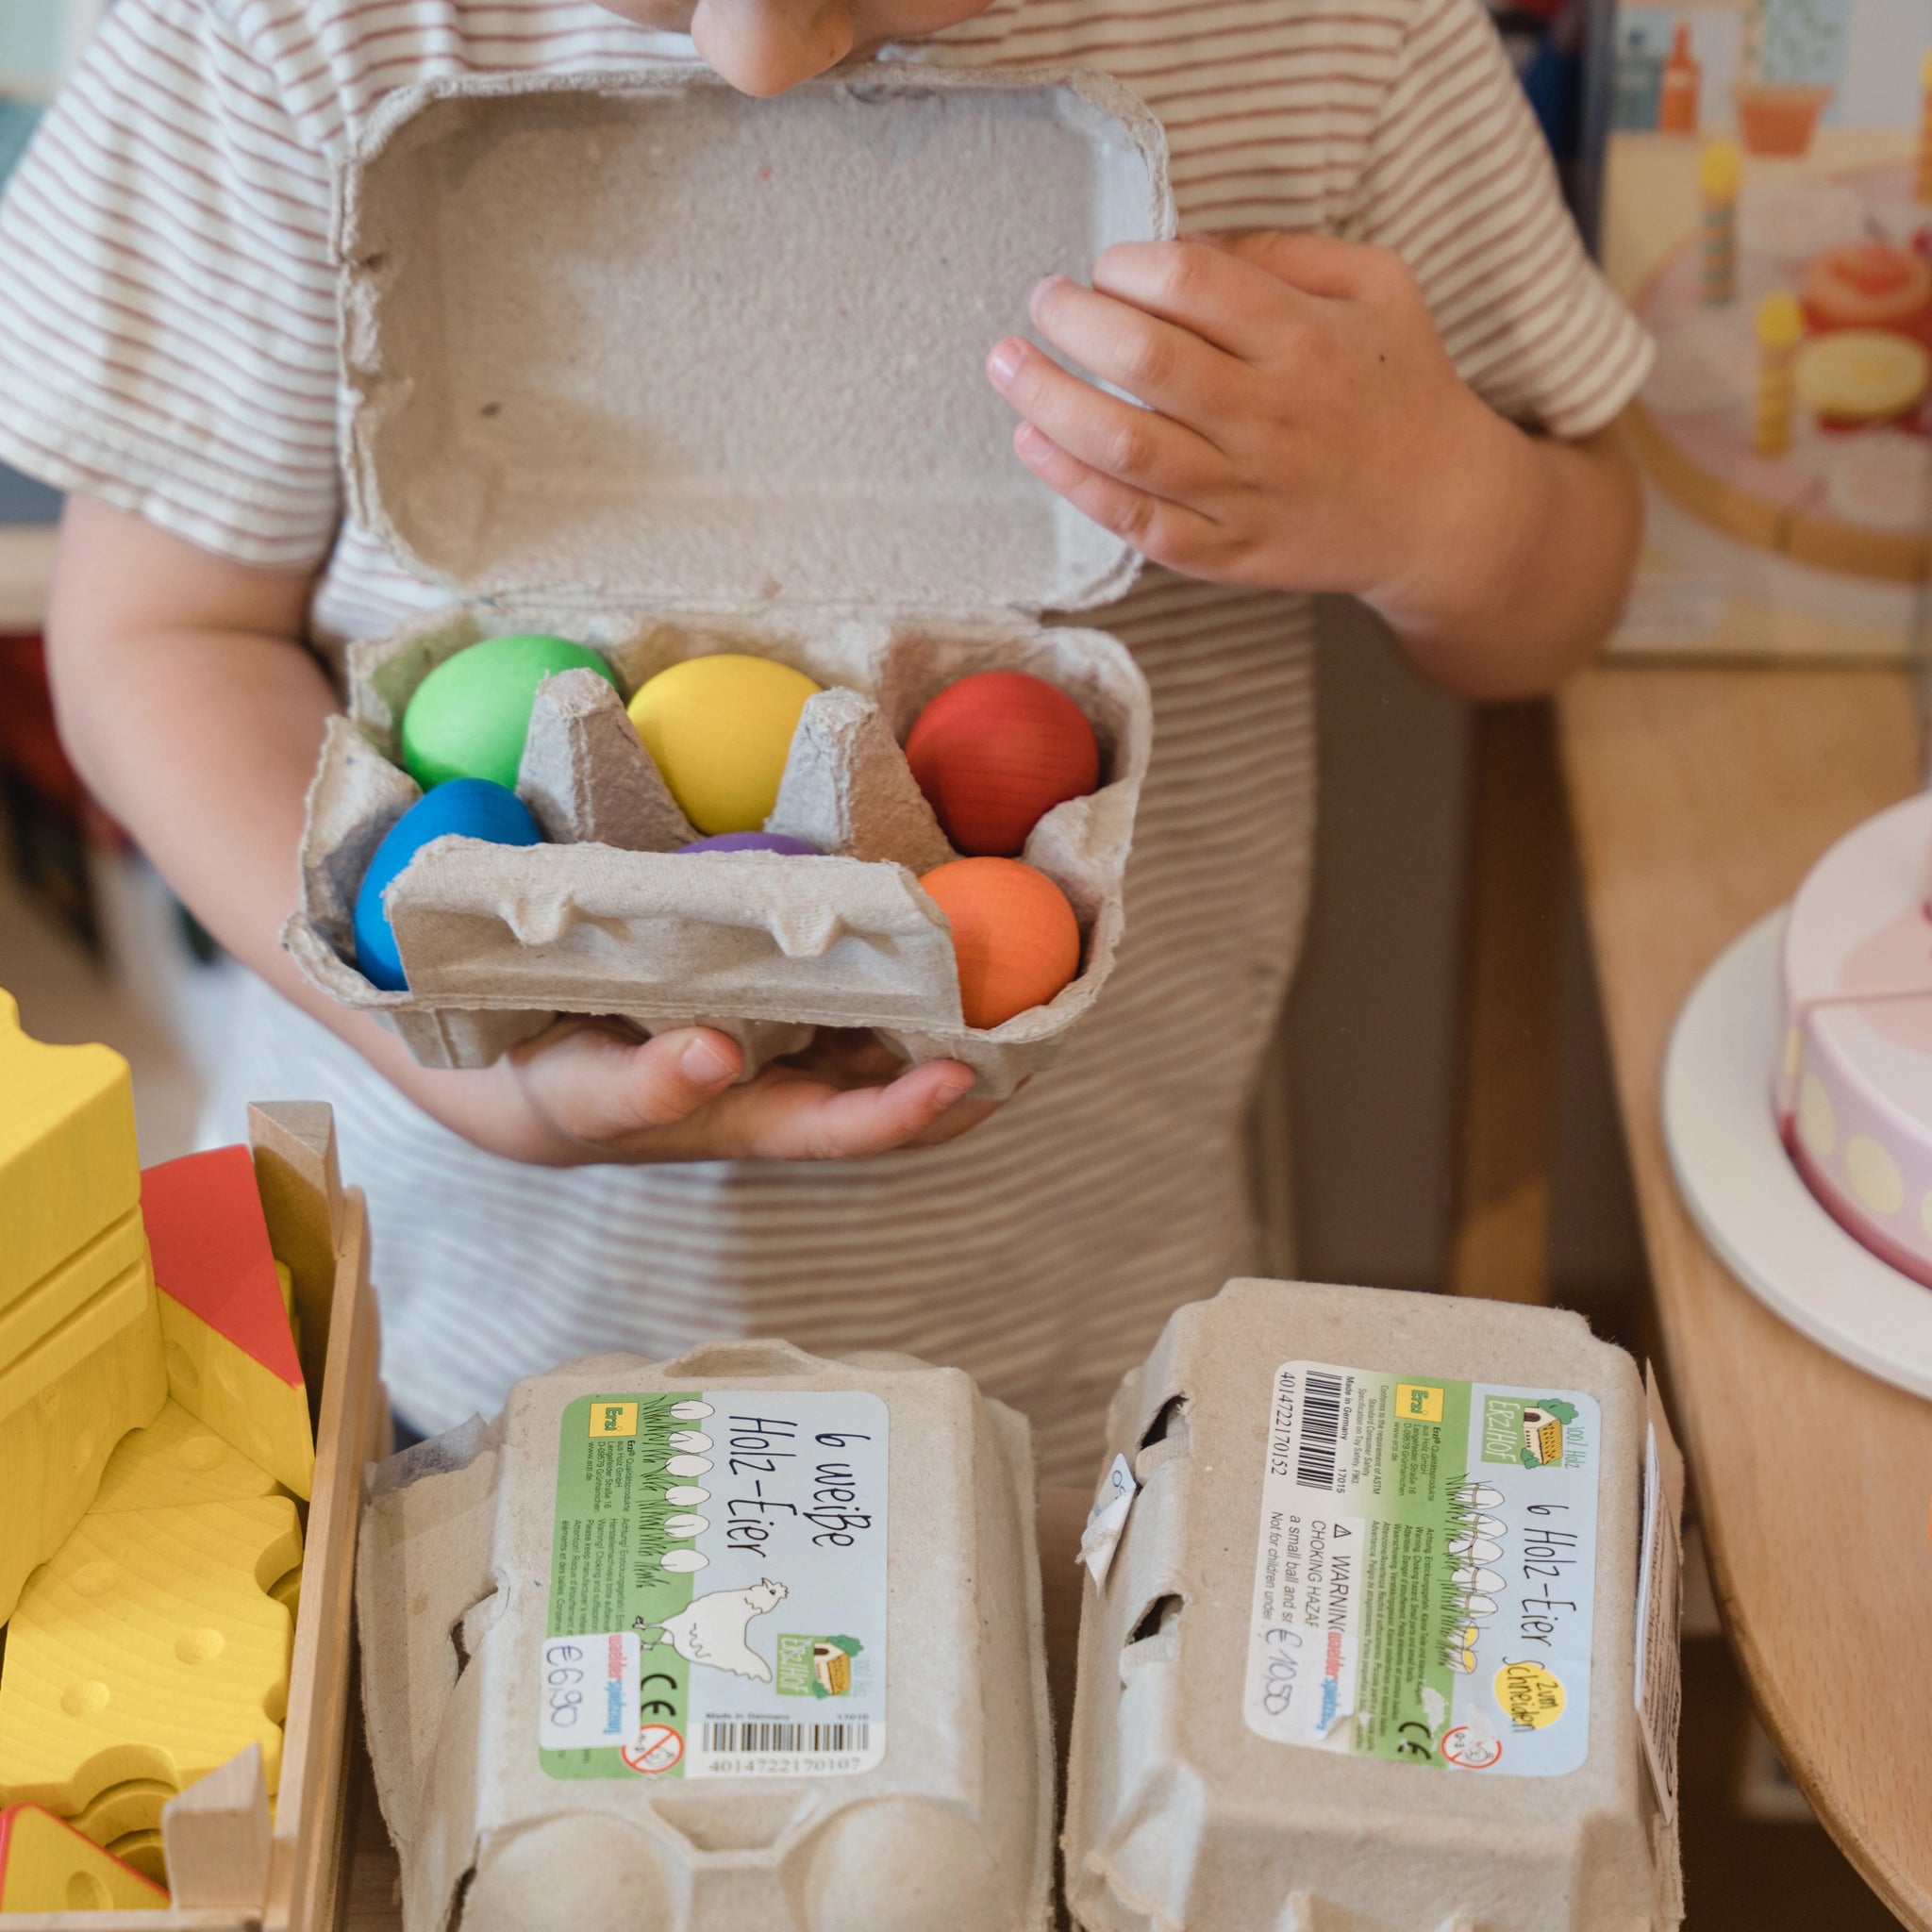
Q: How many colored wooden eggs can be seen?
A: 6